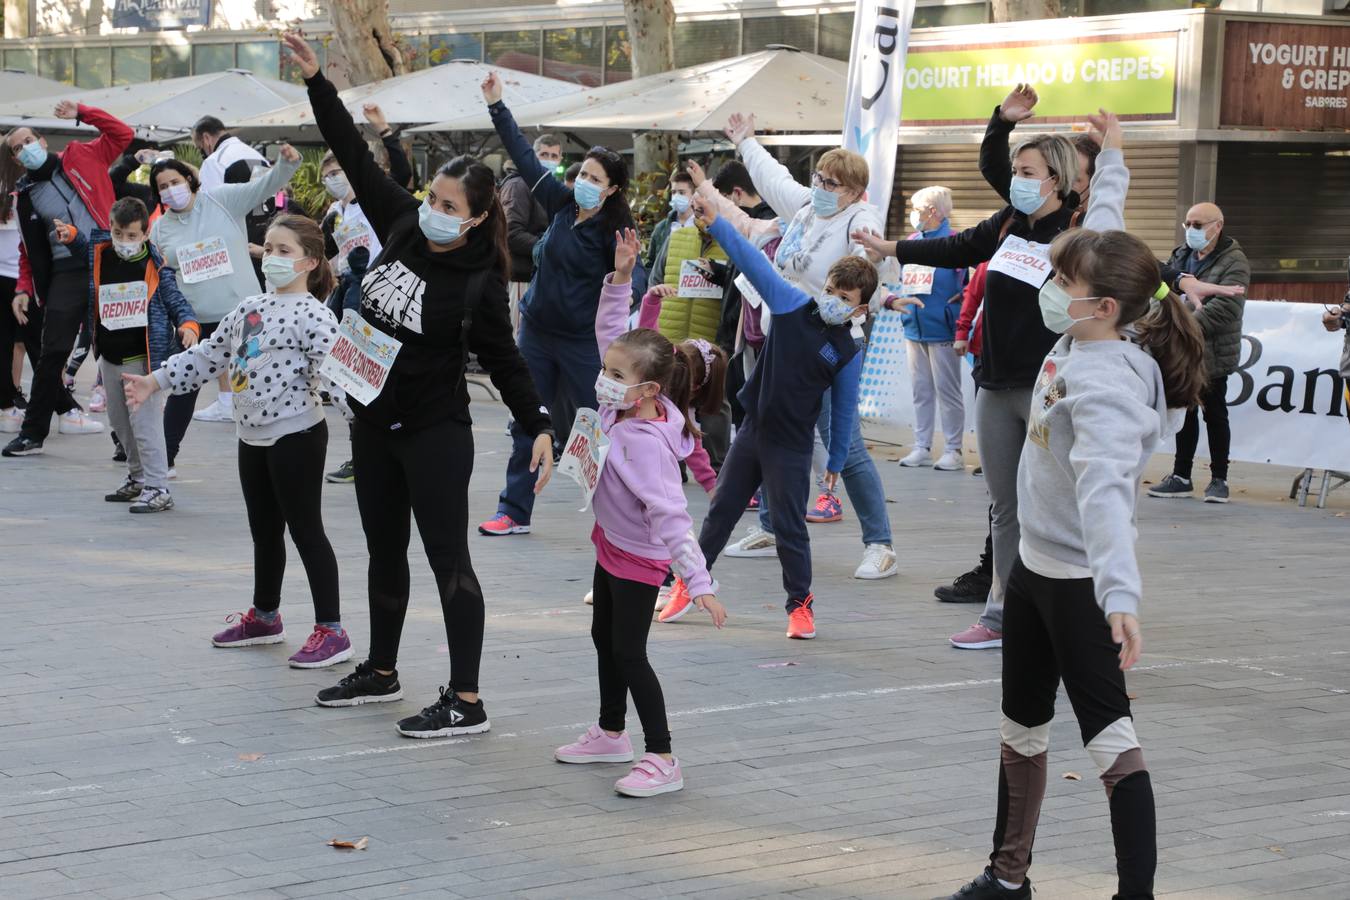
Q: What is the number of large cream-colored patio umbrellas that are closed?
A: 0